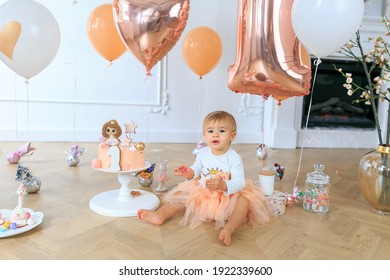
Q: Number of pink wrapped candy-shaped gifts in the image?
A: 1